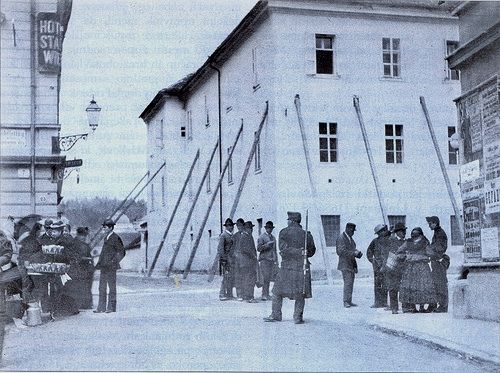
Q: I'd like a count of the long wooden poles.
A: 9